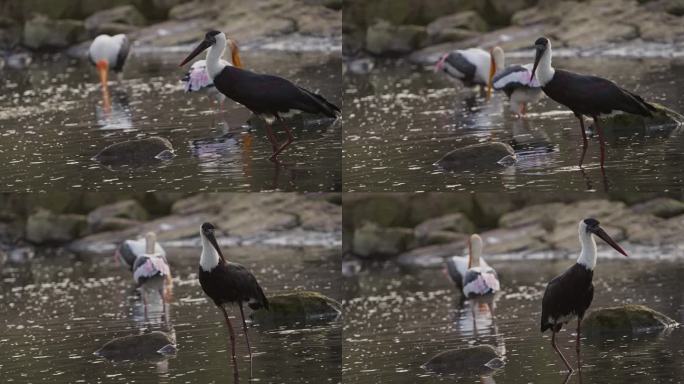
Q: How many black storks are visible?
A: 4